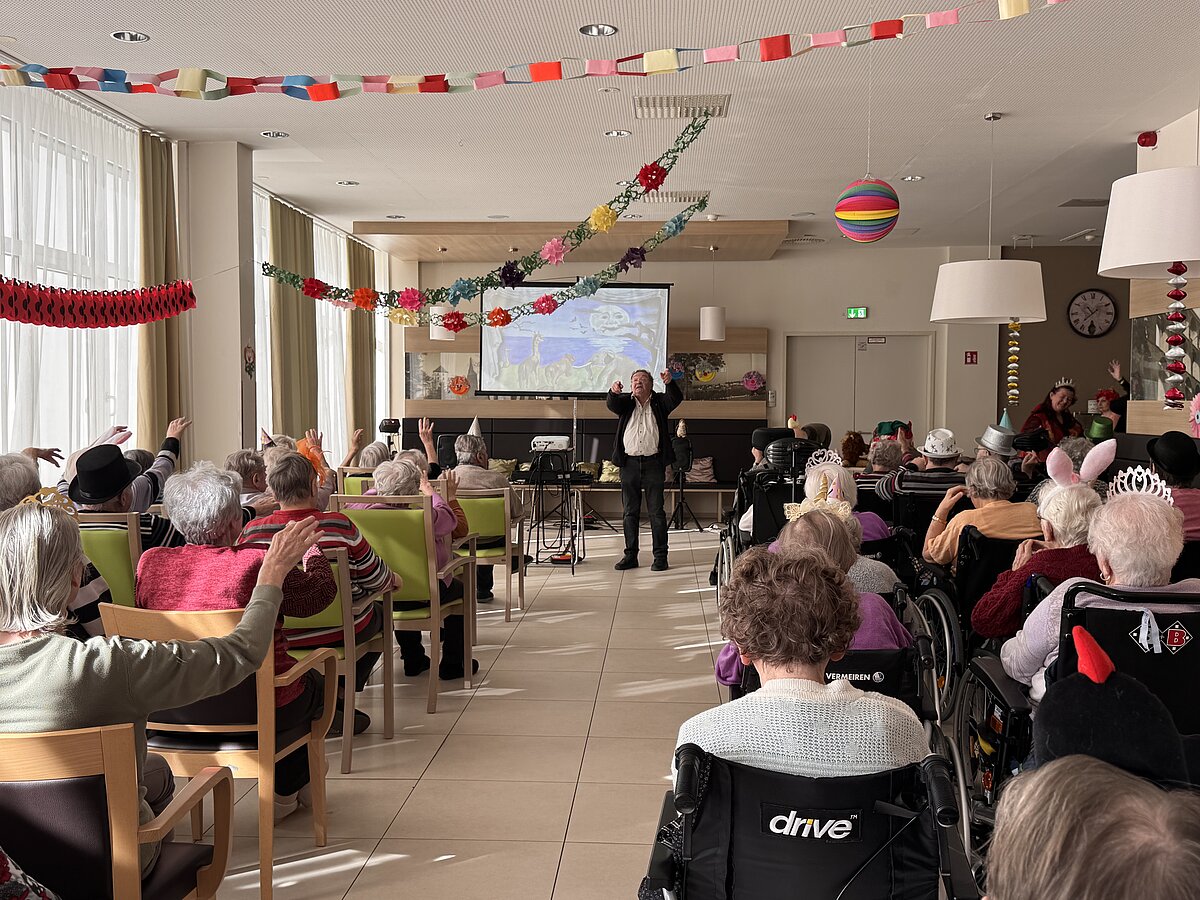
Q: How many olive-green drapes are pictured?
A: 3